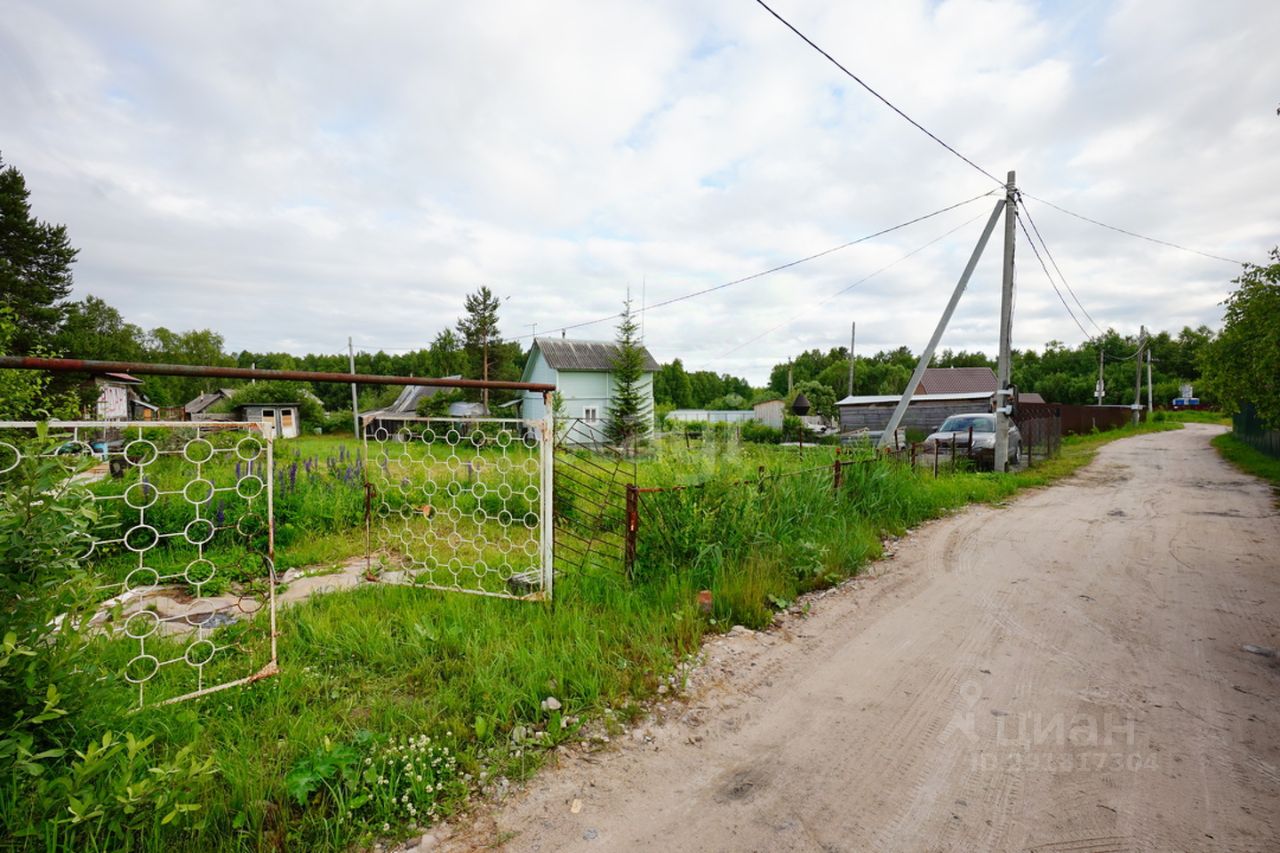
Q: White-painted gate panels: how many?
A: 2